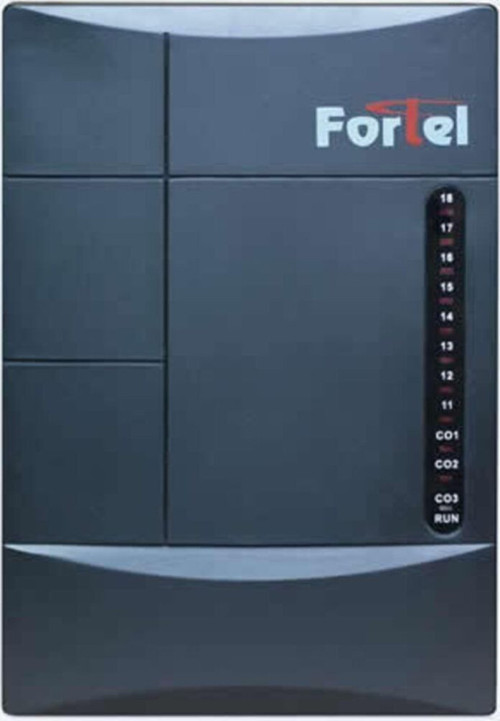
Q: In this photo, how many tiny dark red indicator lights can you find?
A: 10